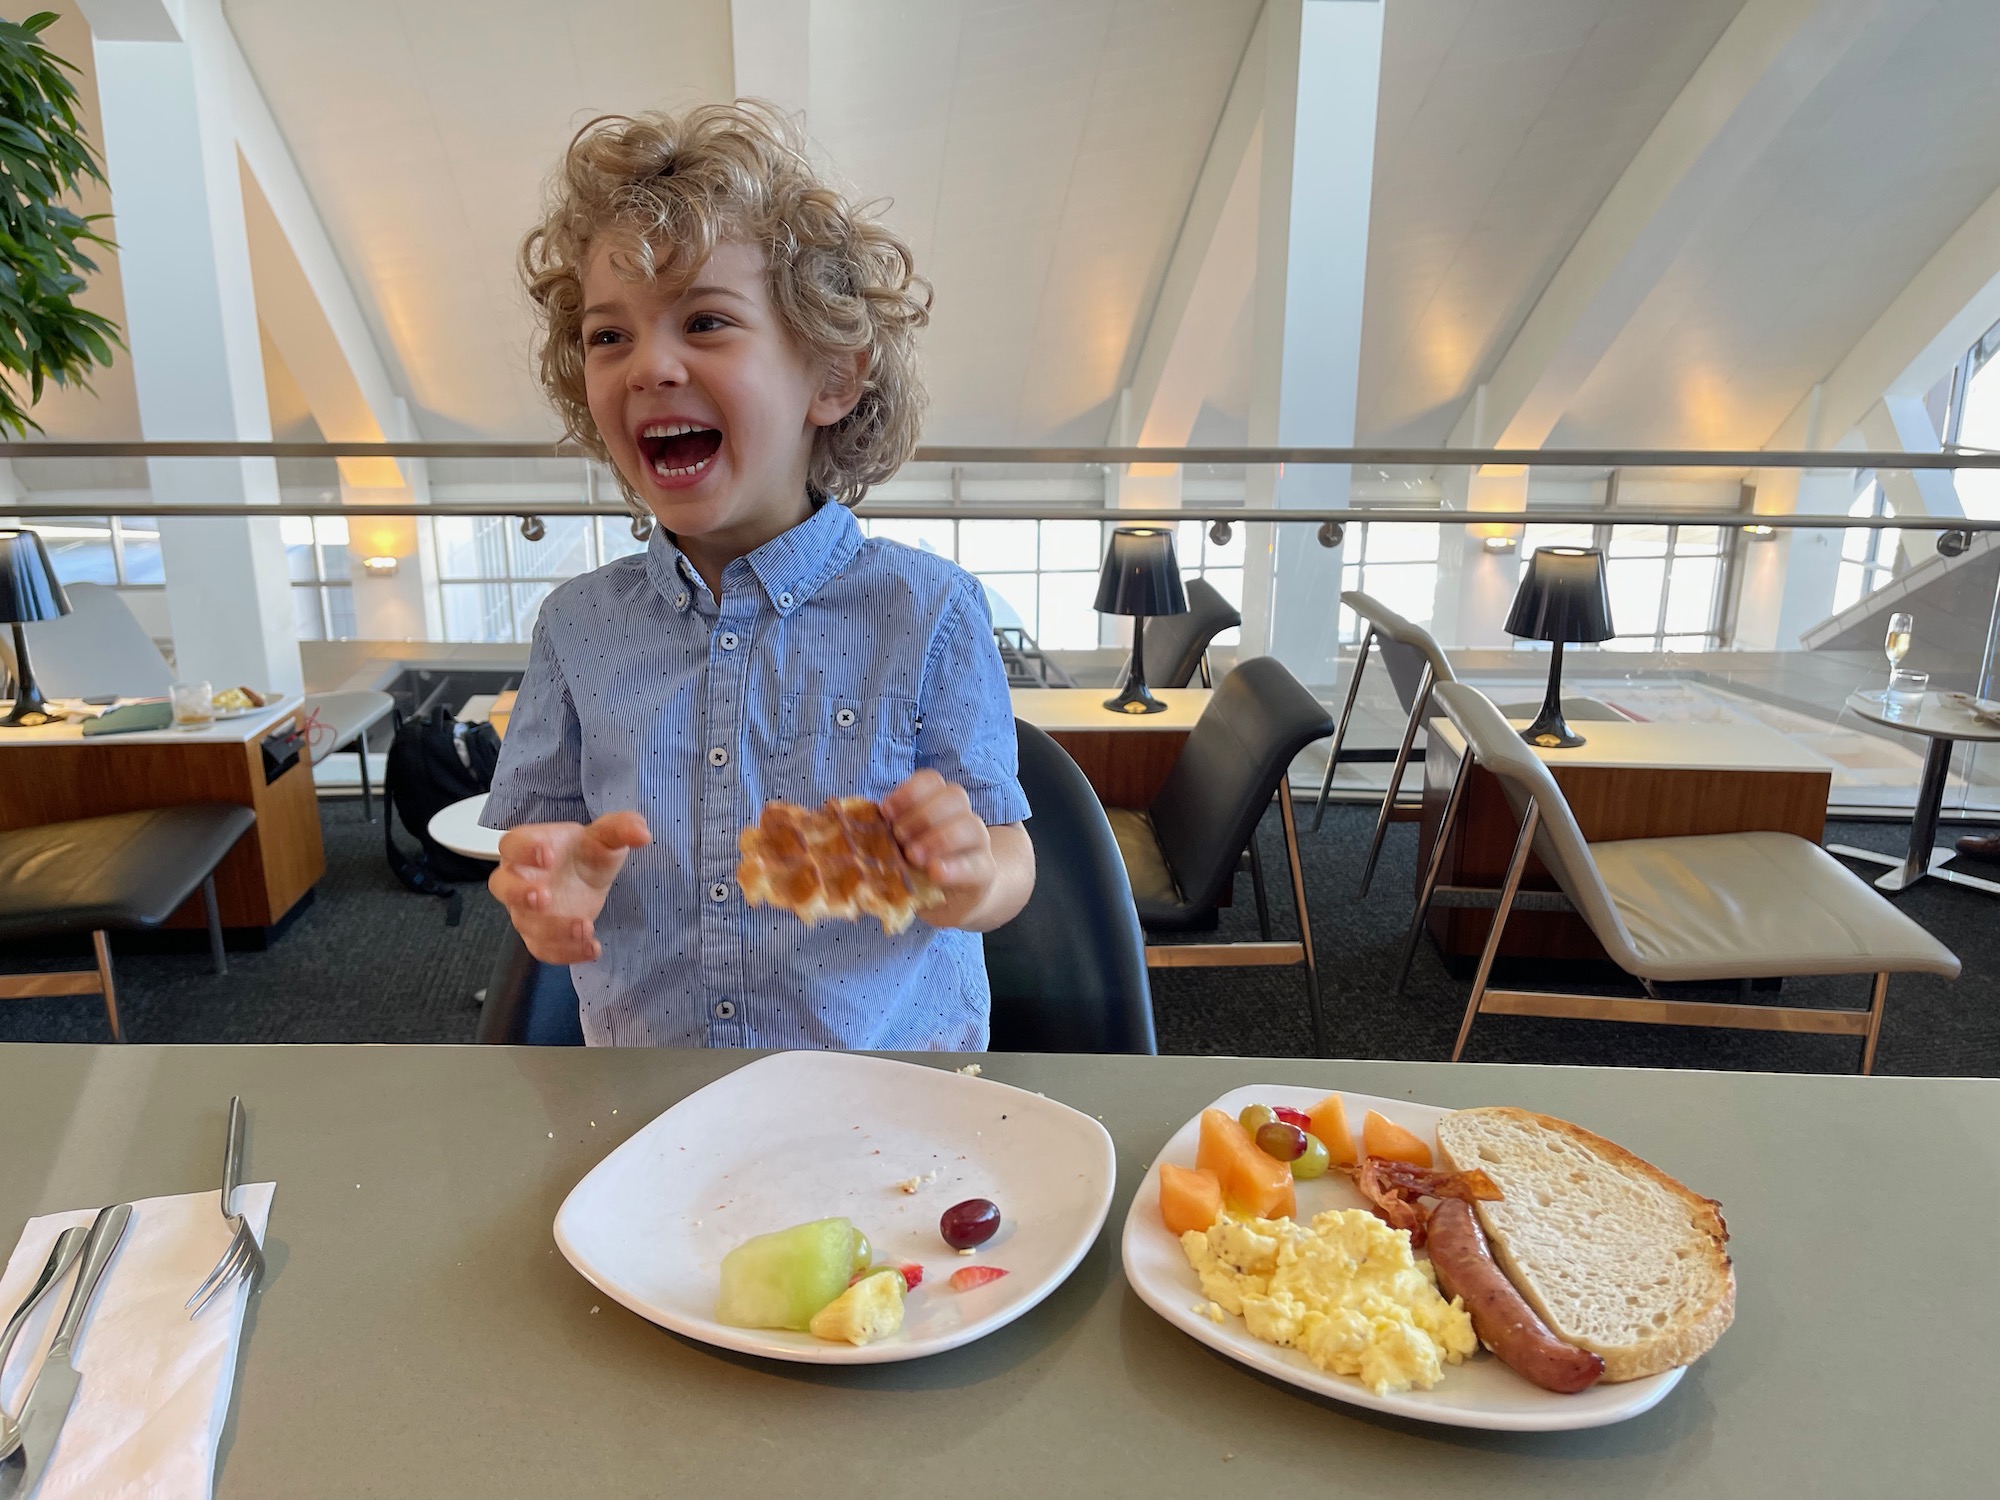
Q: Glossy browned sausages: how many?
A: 1